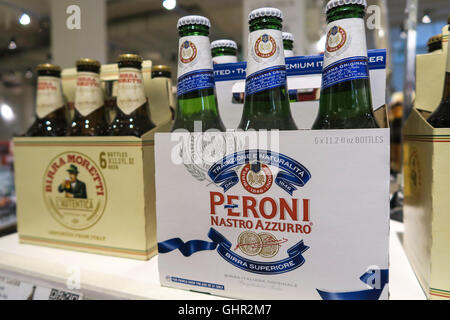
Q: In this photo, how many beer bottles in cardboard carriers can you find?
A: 11